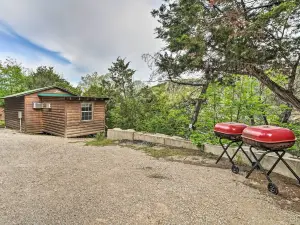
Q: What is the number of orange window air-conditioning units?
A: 0